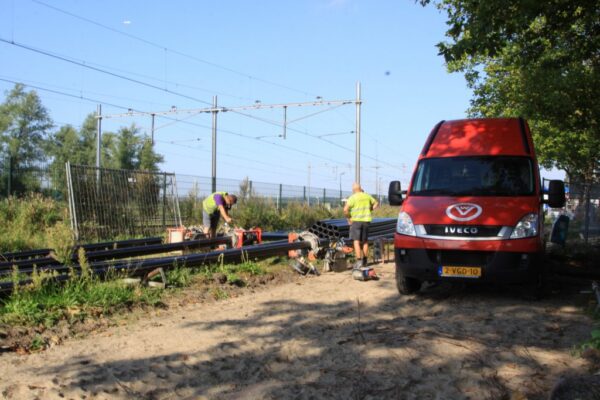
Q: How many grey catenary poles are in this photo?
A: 3